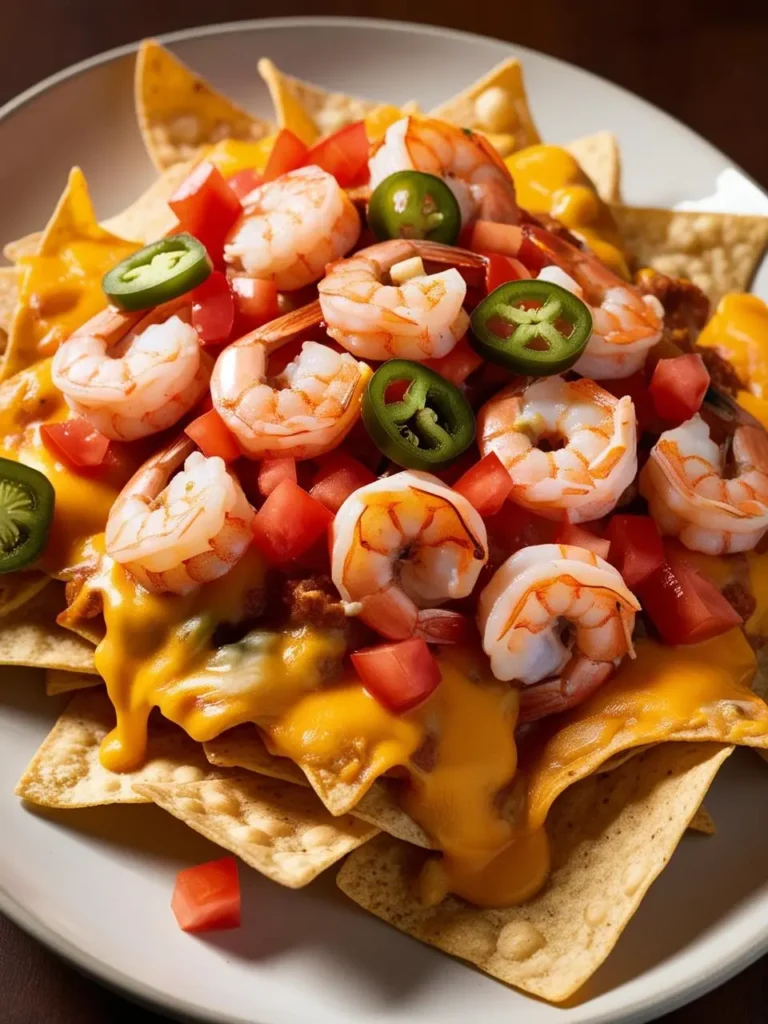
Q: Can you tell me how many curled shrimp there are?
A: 11